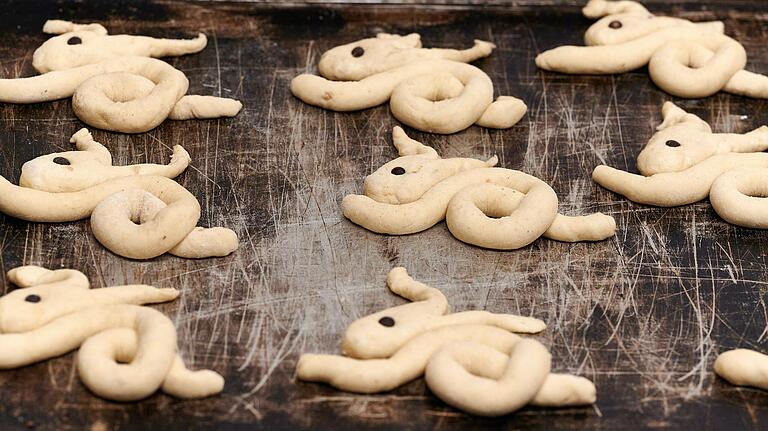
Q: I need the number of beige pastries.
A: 9